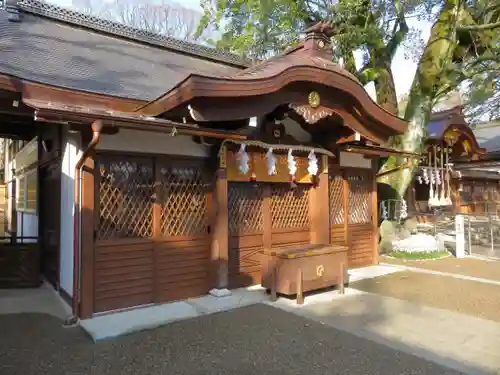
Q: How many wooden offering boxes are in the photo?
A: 1